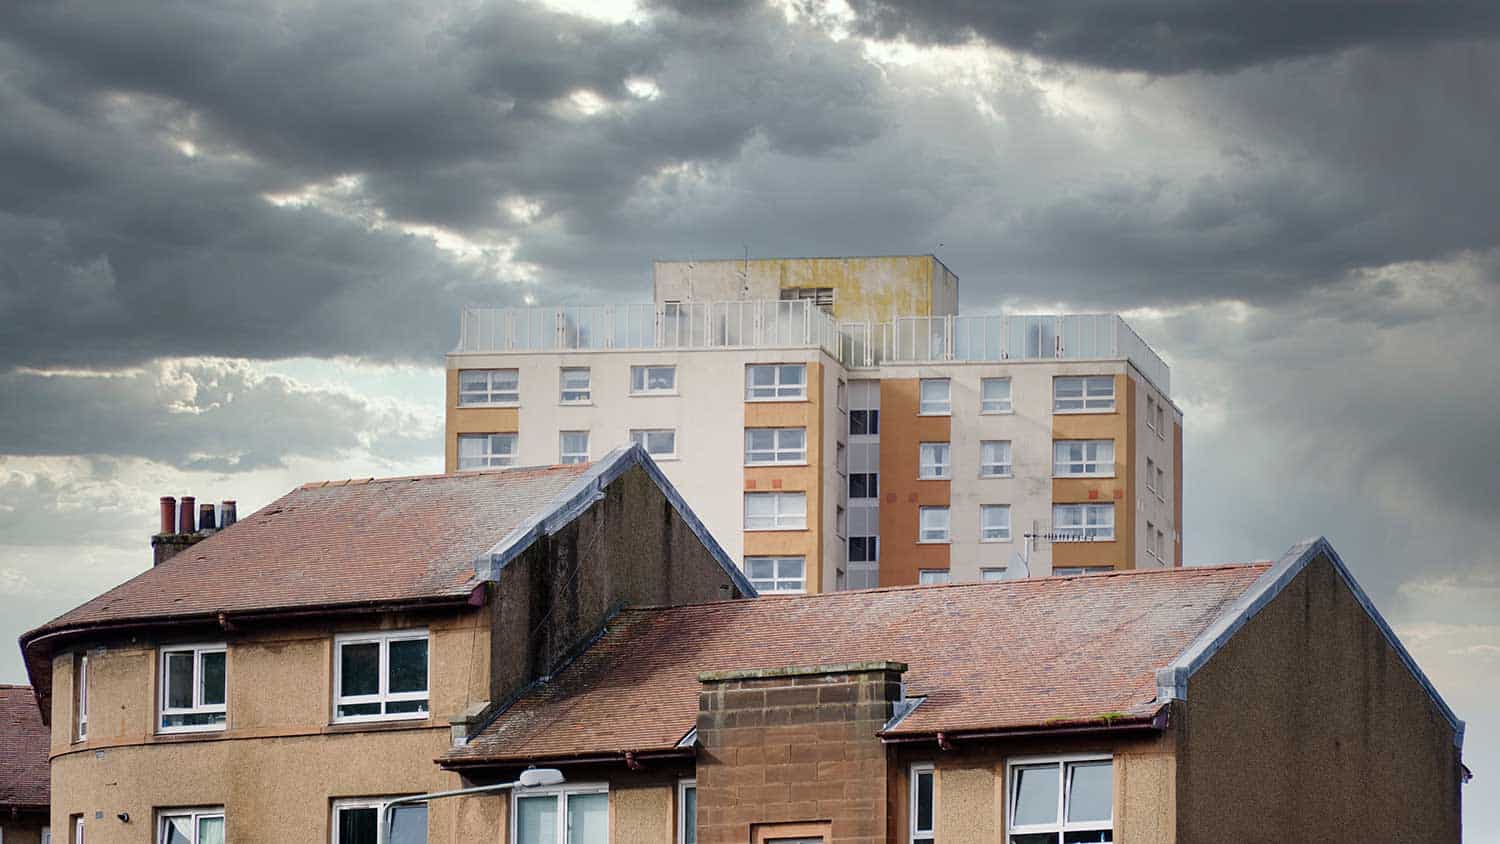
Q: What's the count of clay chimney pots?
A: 4